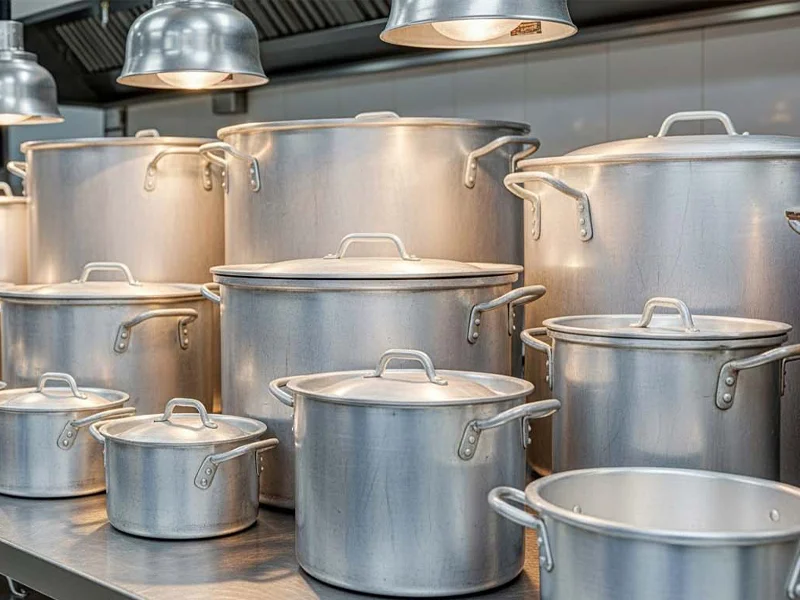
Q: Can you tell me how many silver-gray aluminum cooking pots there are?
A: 11